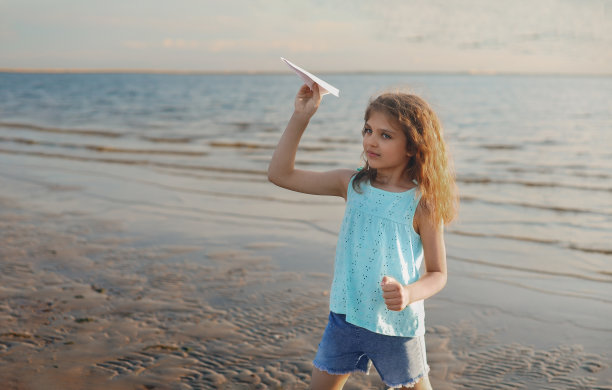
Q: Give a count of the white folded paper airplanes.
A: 1